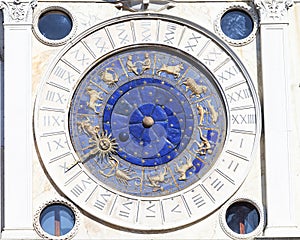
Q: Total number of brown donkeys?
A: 0